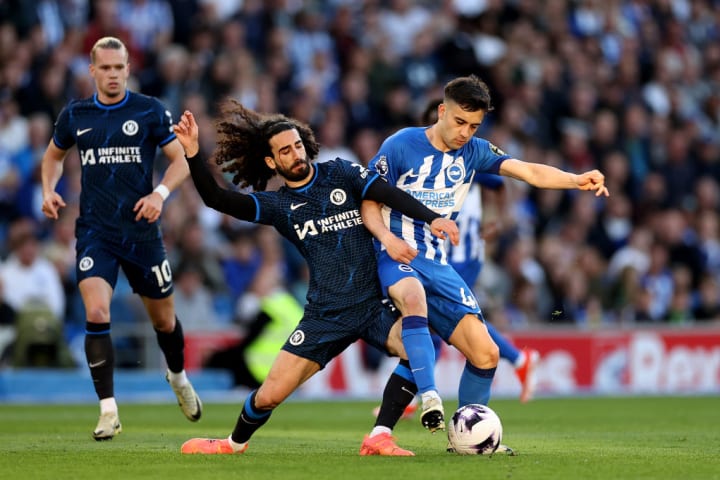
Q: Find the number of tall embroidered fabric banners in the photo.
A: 0